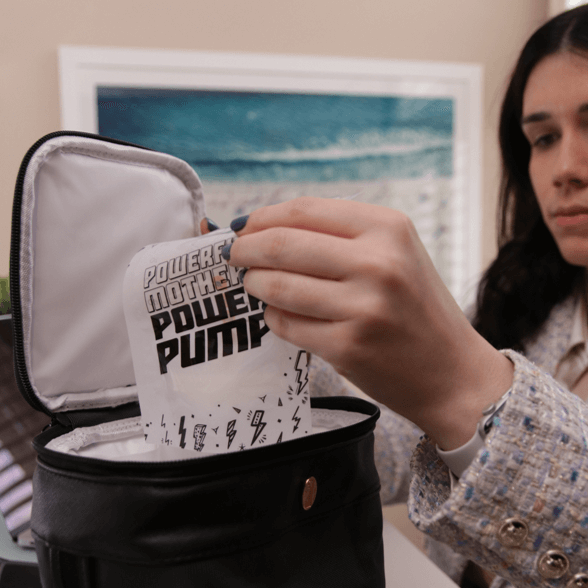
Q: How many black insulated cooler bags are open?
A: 1